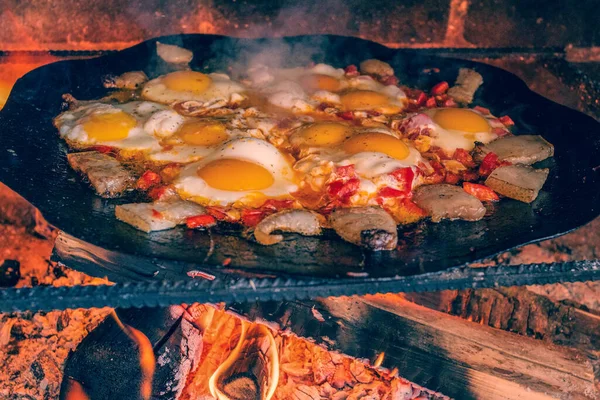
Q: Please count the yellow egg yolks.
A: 9